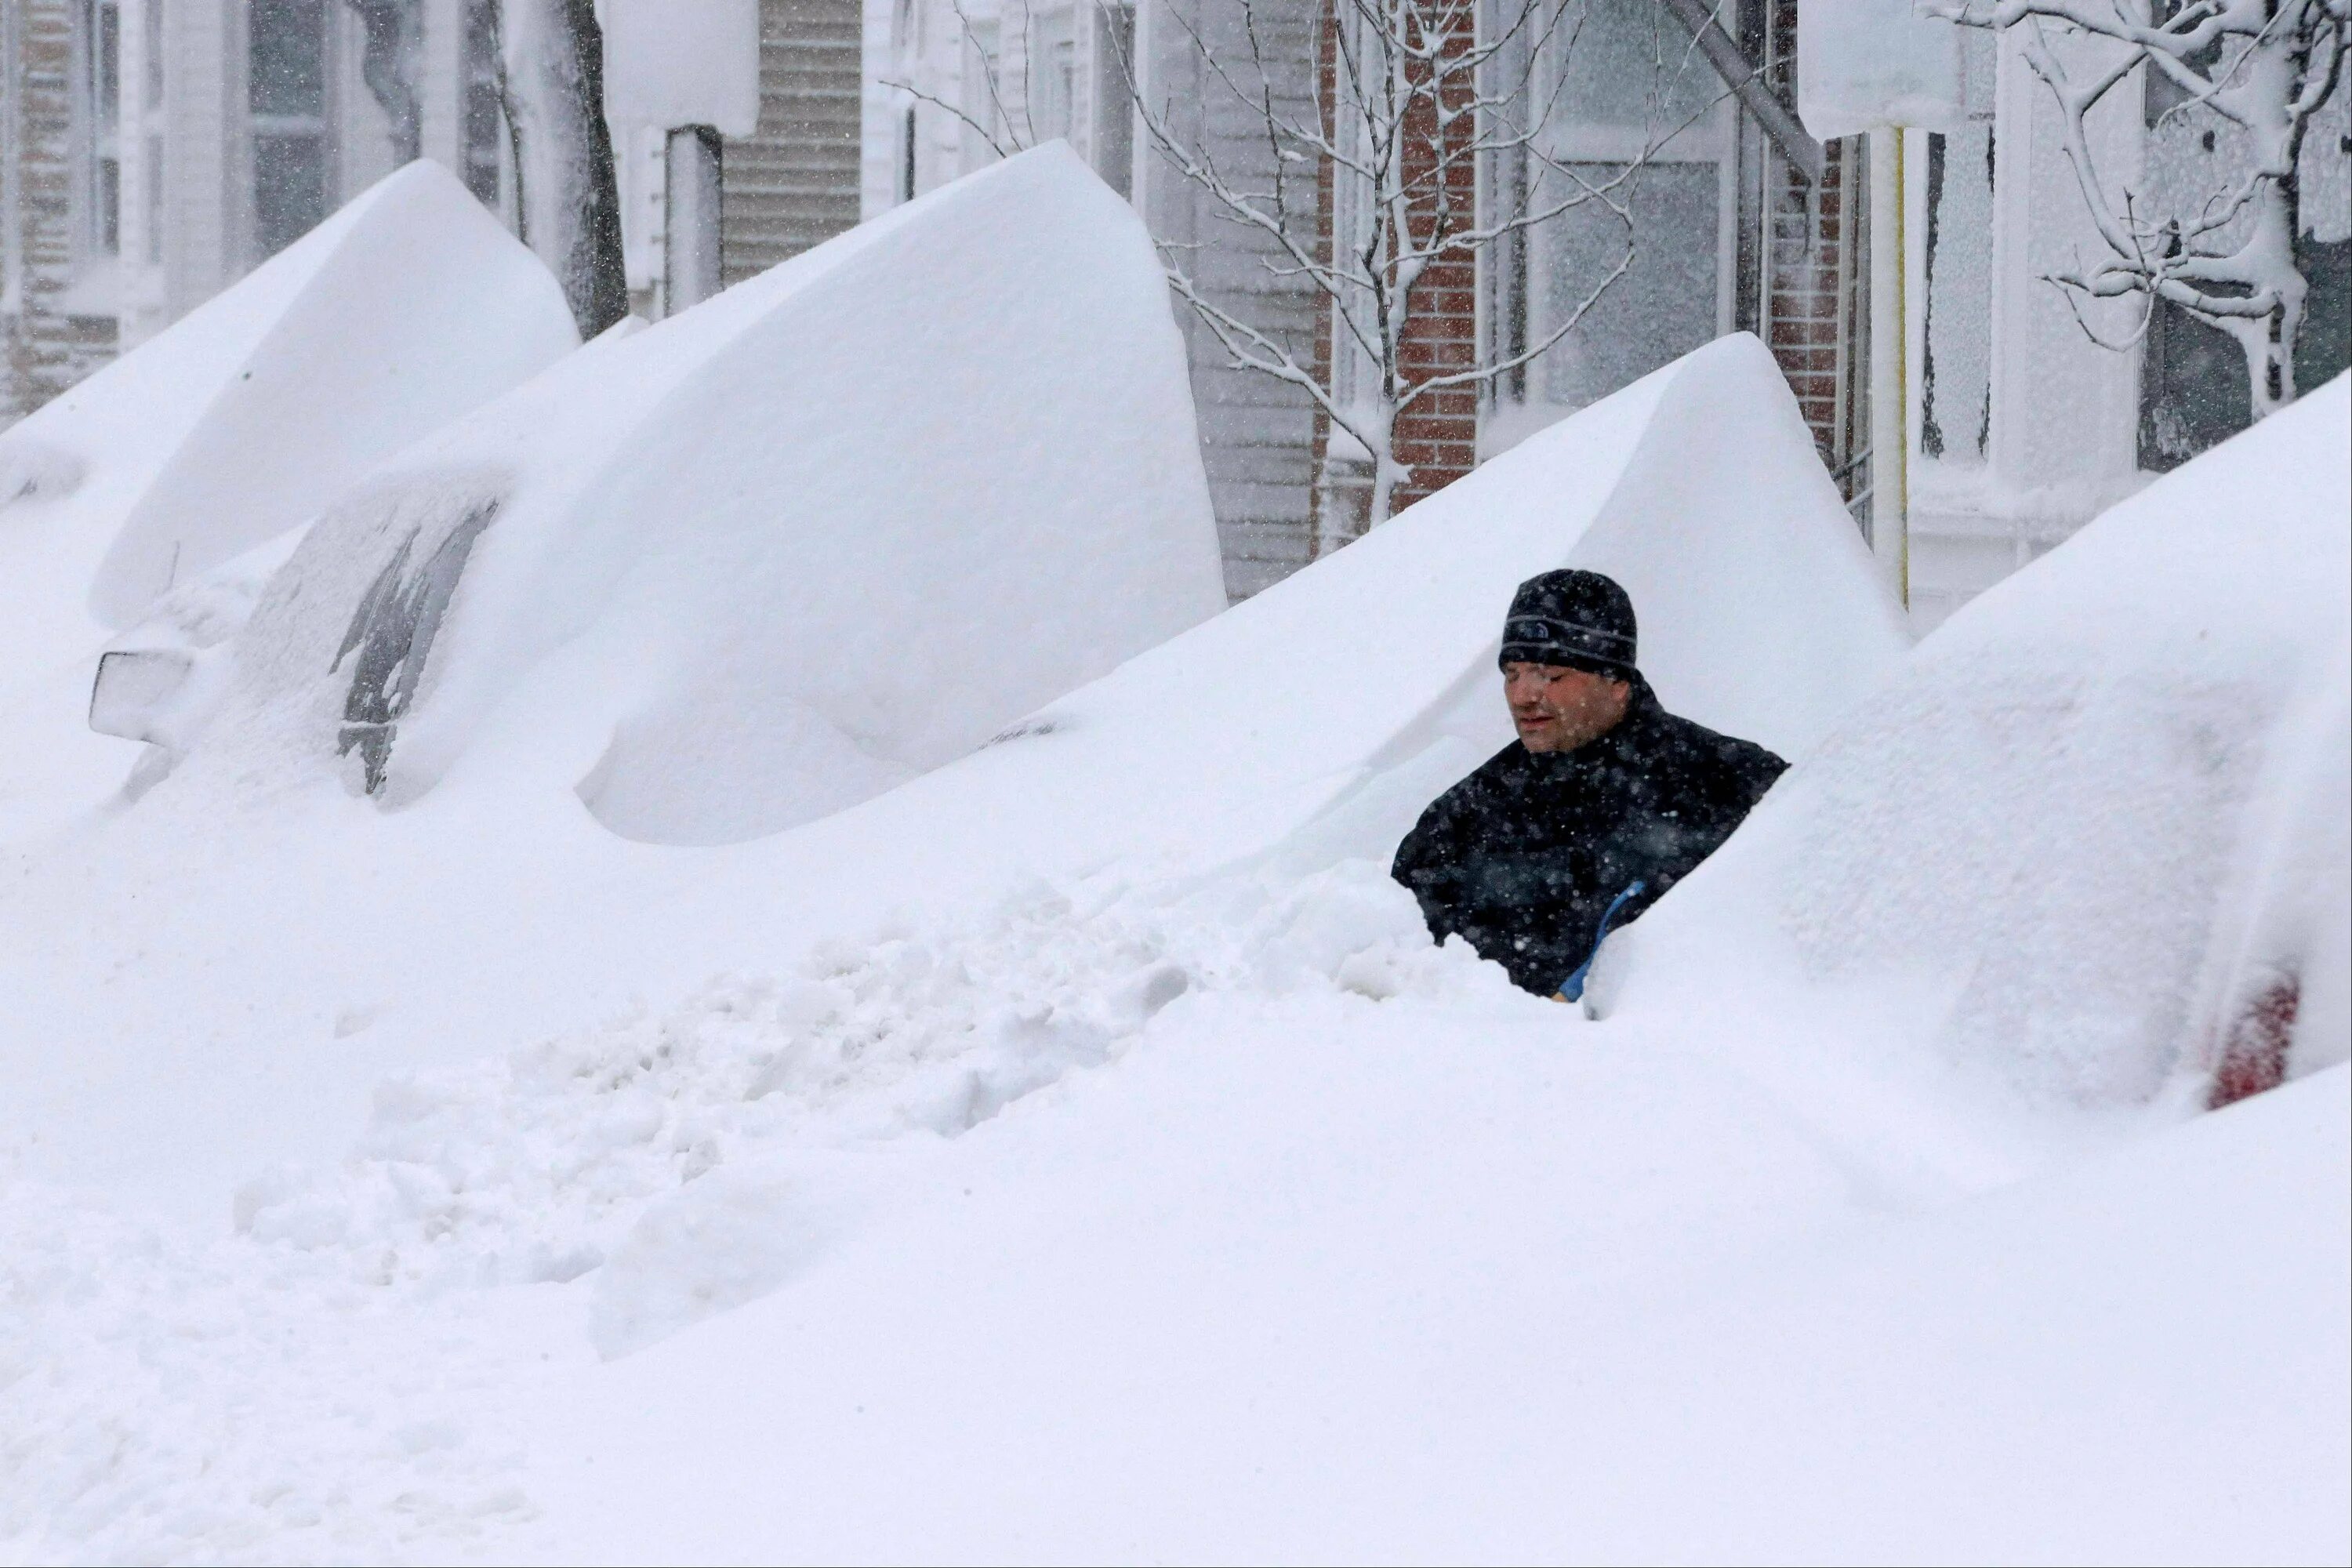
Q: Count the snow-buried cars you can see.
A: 4